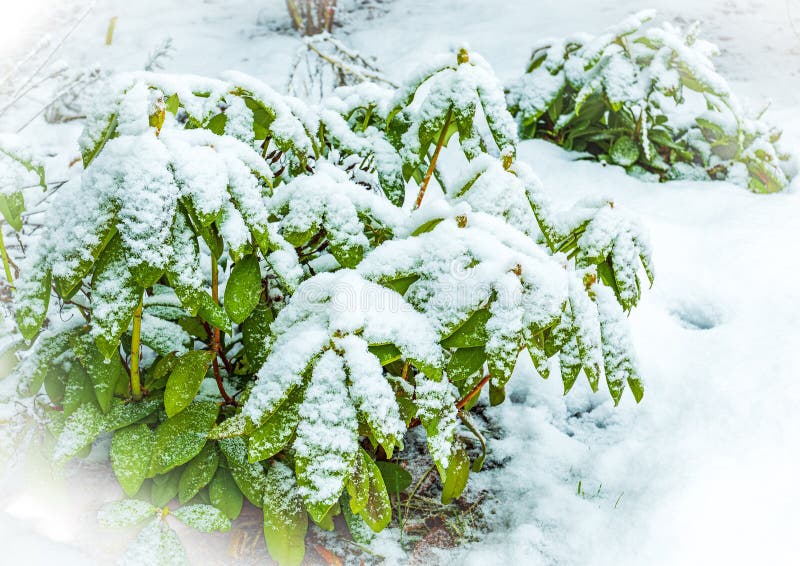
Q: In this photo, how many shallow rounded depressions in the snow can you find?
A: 1